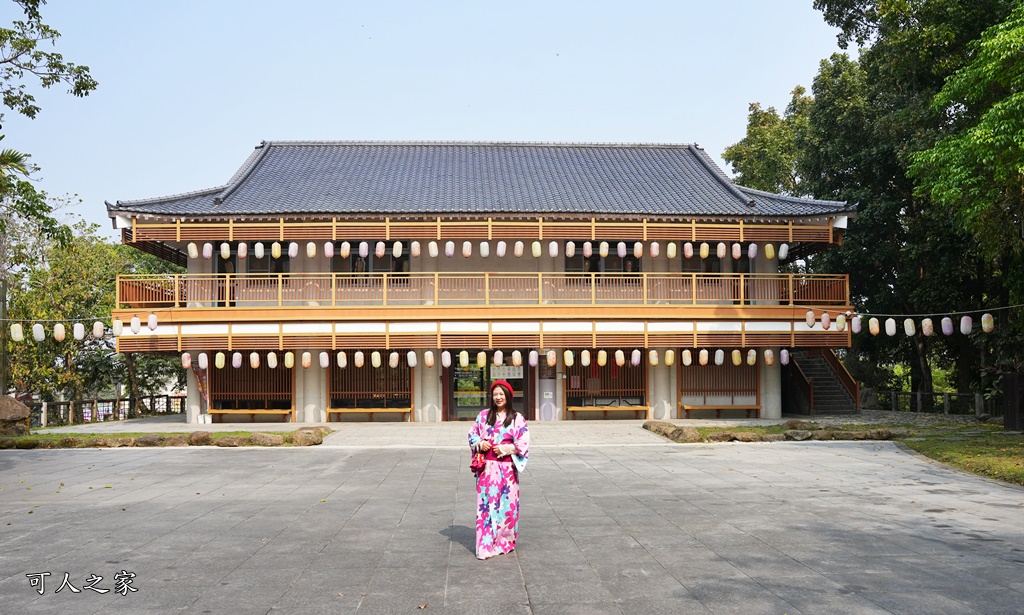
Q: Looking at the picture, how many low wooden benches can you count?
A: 4